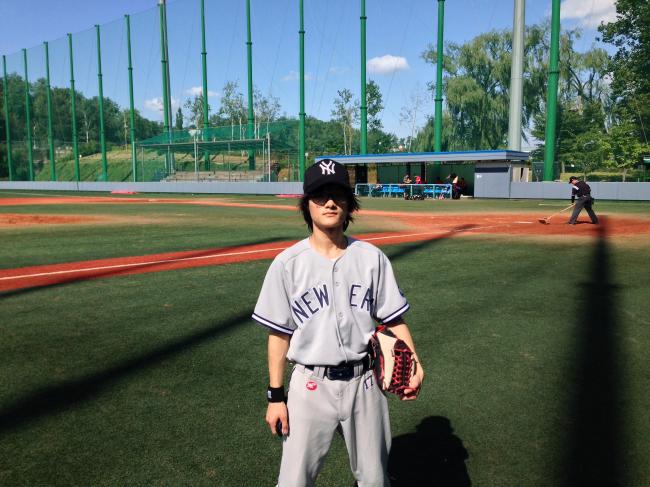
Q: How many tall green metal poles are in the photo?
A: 13